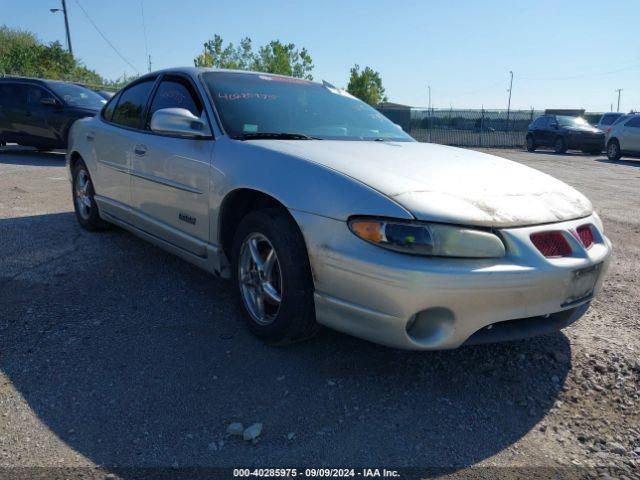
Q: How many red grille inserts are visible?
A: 2